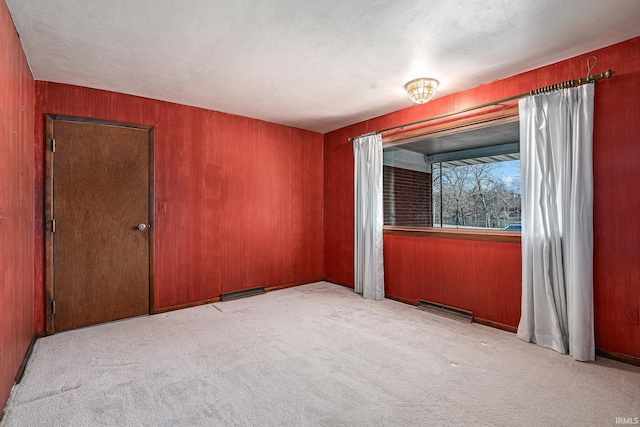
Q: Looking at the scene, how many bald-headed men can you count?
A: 0